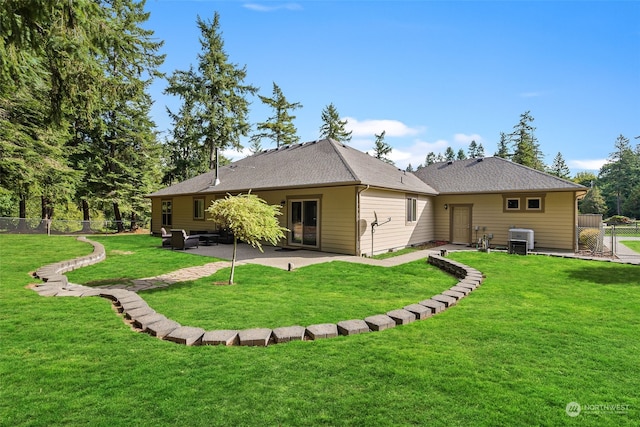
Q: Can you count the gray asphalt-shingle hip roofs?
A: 2